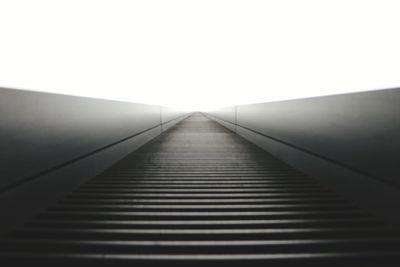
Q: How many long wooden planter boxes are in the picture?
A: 0